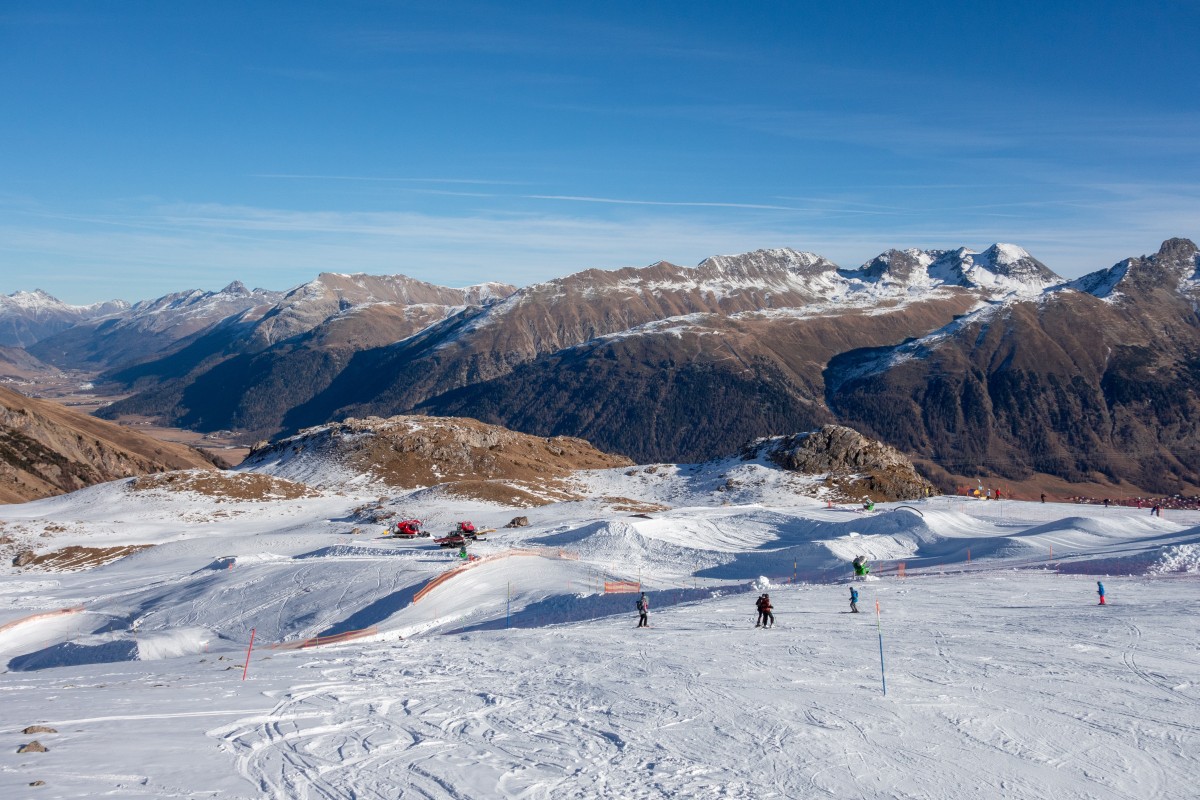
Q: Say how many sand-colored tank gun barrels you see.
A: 0